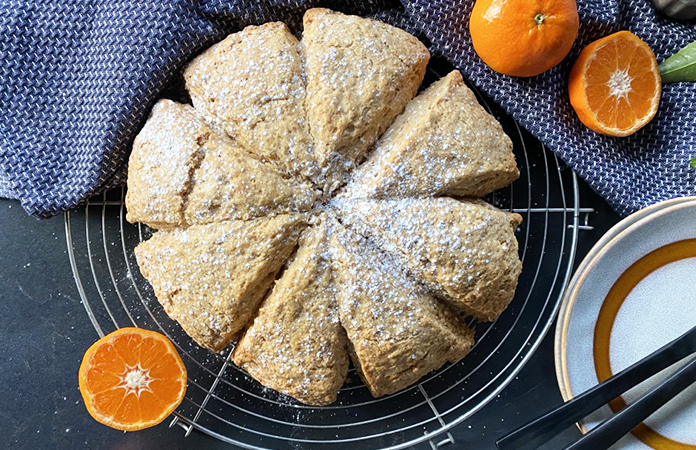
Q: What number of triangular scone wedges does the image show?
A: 8